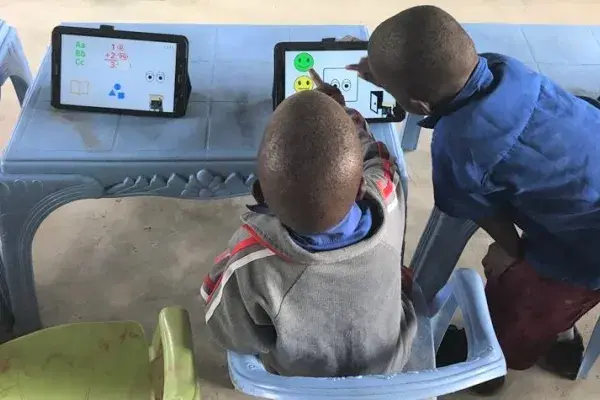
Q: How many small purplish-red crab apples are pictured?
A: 0